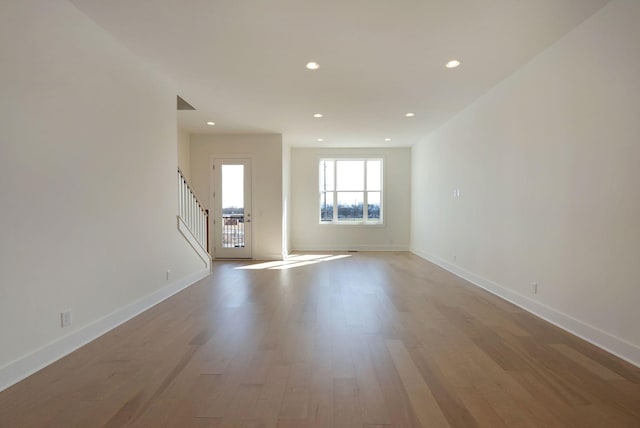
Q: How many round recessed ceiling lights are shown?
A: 7